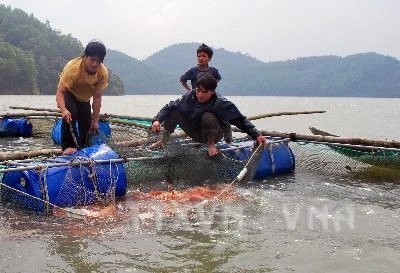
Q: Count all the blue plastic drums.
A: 4